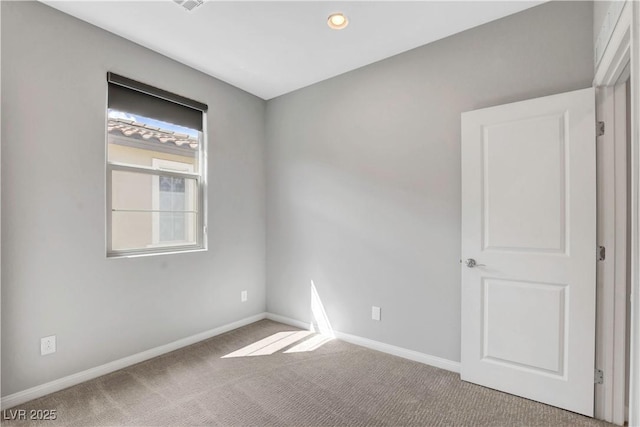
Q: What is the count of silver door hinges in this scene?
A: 3